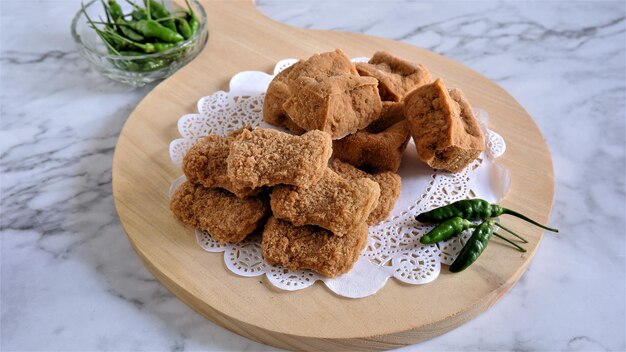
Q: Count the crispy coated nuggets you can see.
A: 6